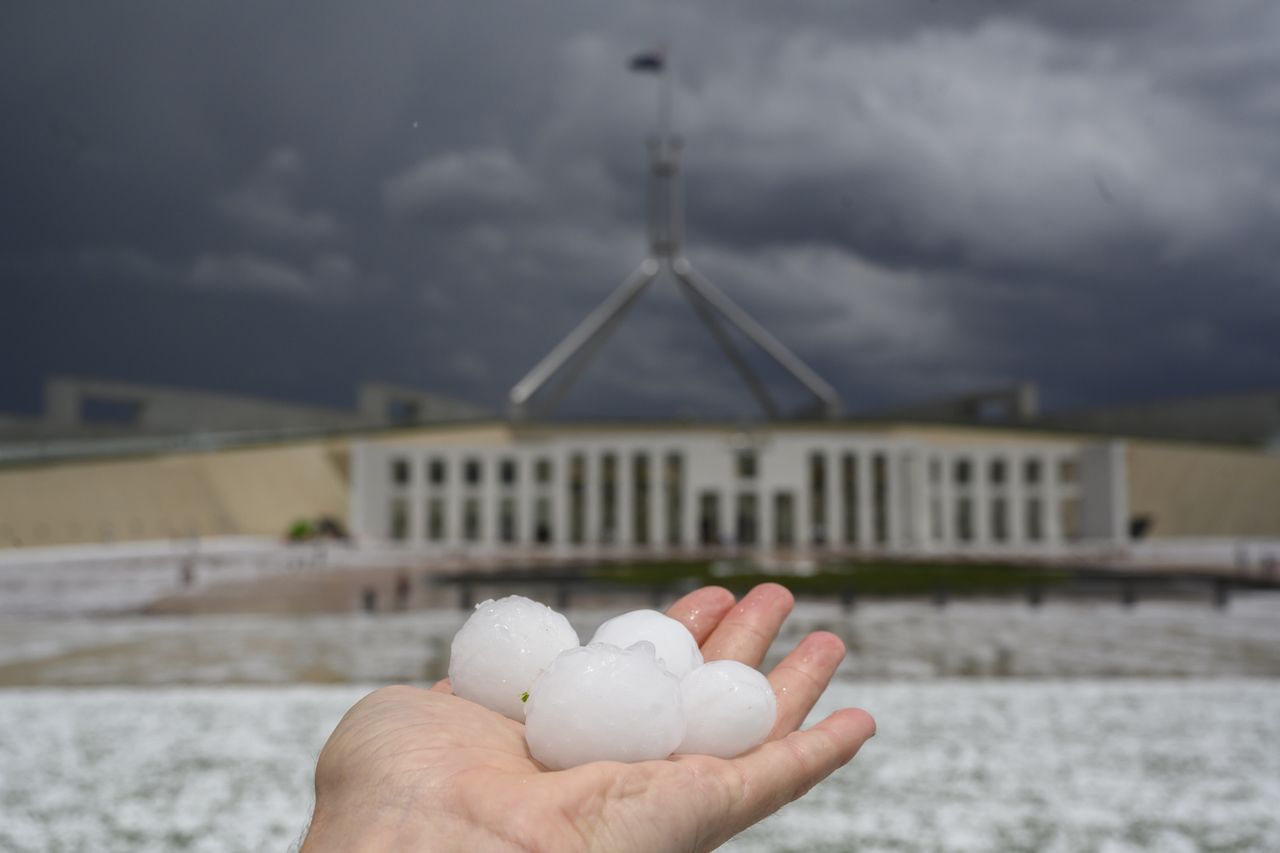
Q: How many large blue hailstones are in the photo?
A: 0